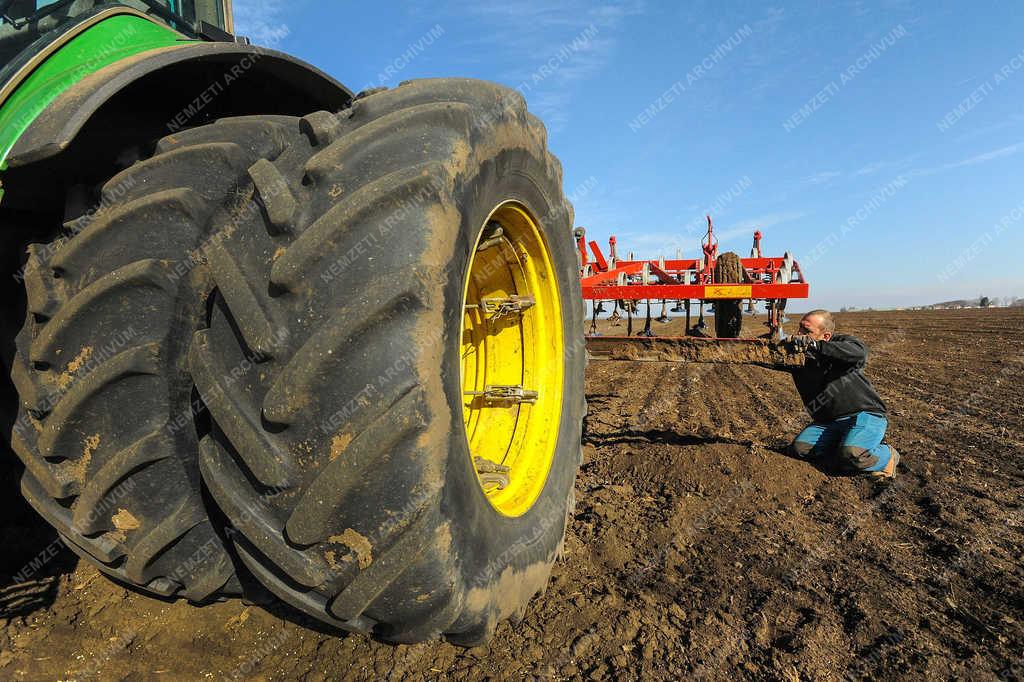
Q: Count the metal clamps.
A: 4